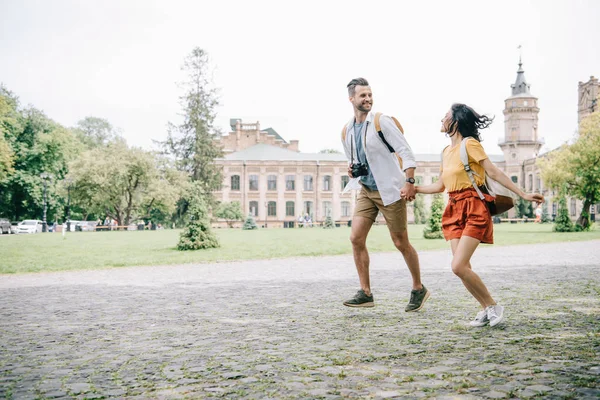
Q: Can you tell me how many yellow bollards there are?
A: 0